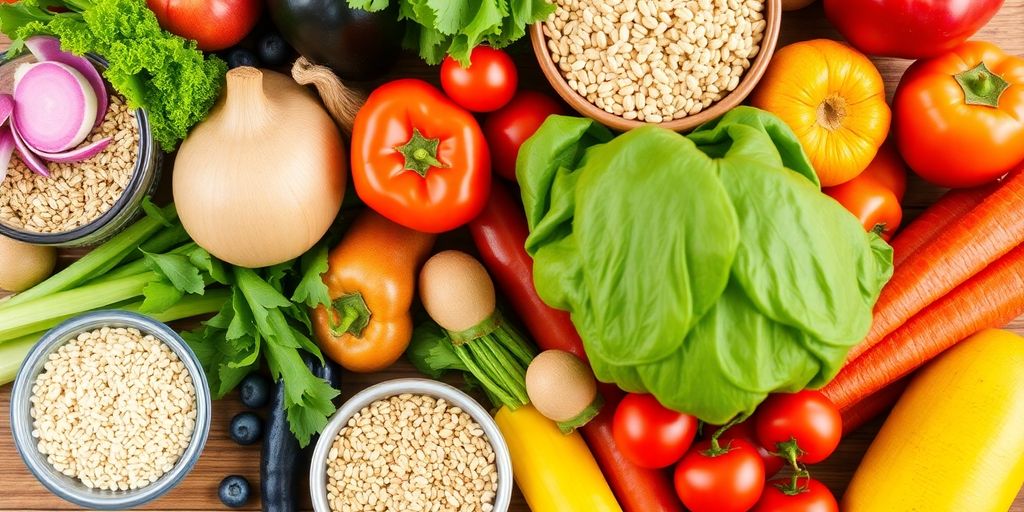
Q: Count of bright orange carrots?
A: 3